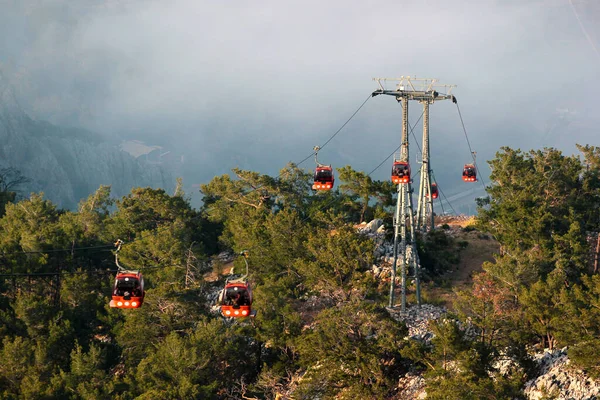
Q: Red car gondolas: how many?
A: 6